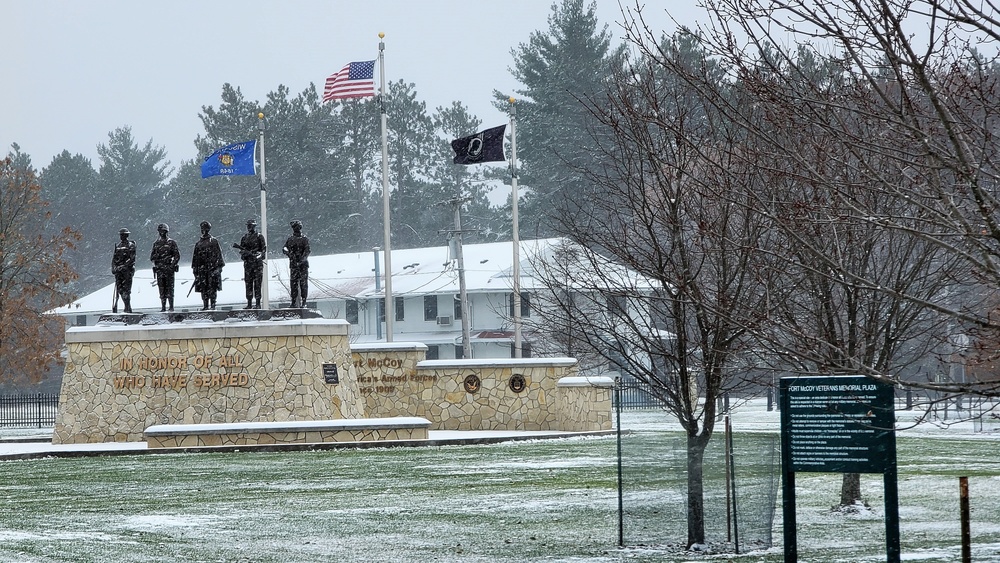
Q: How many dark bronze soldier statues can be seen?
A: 5